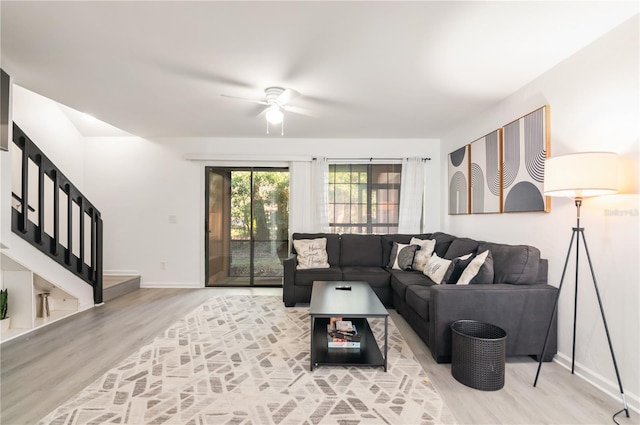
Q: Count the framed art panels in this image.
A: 3